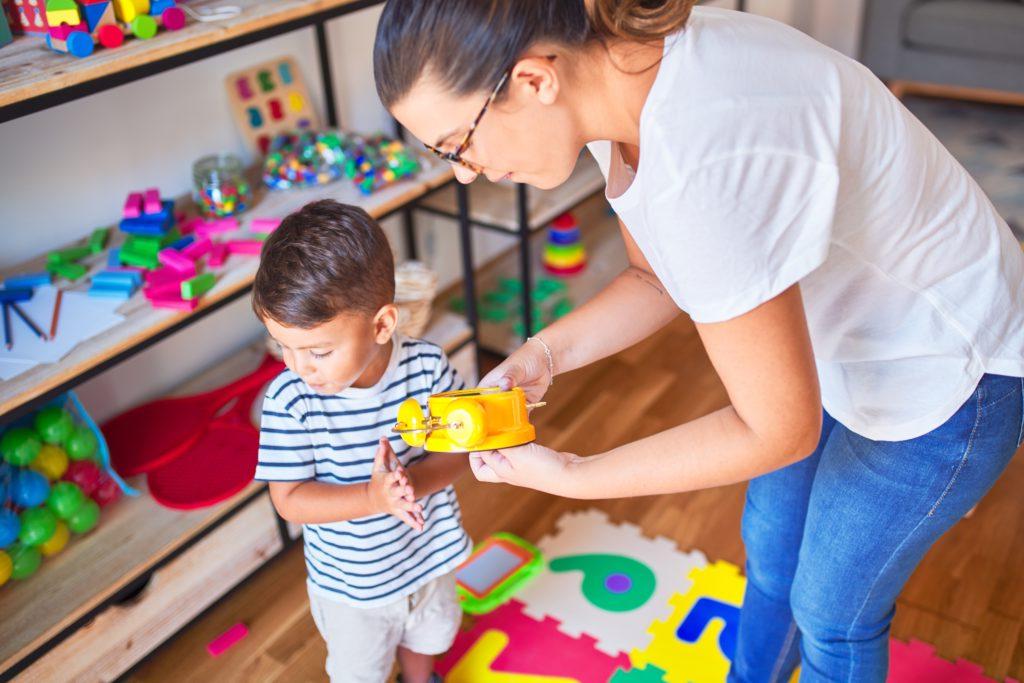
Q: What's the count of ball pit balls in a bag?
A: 15